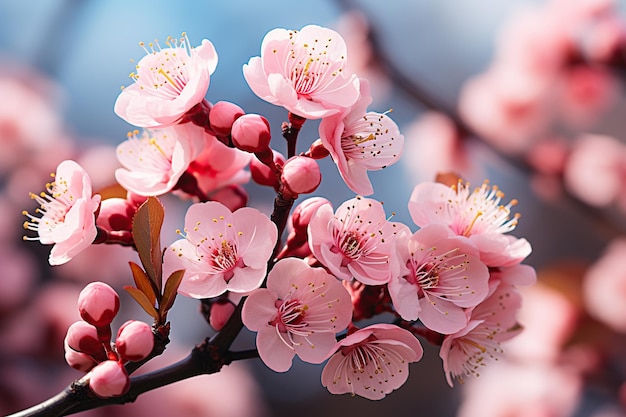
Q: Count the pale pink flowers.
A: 12